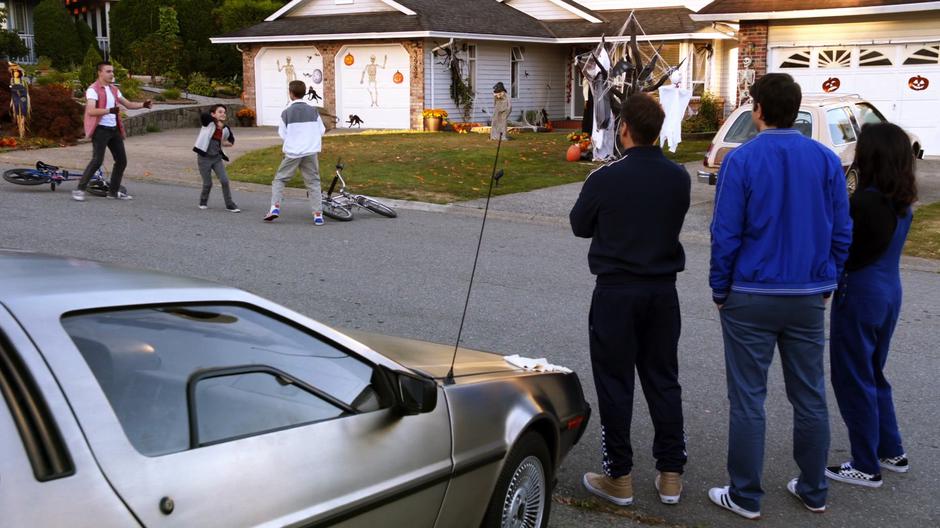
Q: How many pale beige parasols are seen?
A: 0